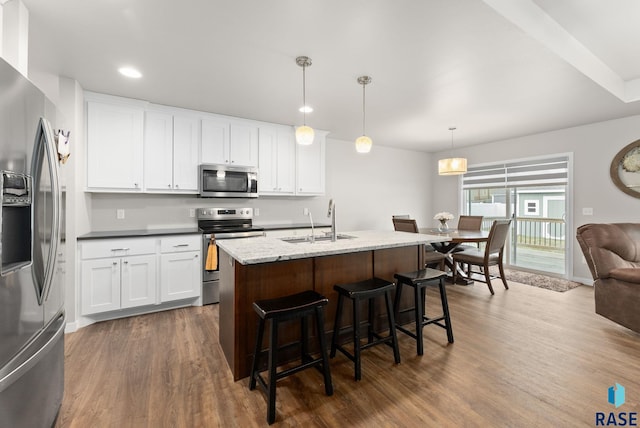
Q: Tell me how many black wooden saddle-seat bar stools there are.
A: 3